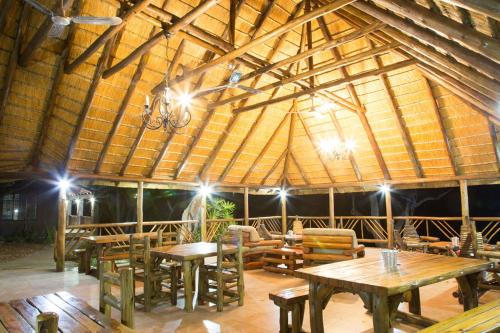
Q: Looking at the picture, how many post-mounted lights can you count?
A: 4